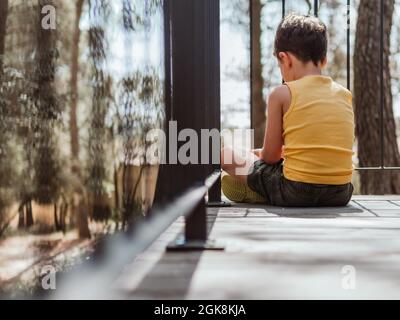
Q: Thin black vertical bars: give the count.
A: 5